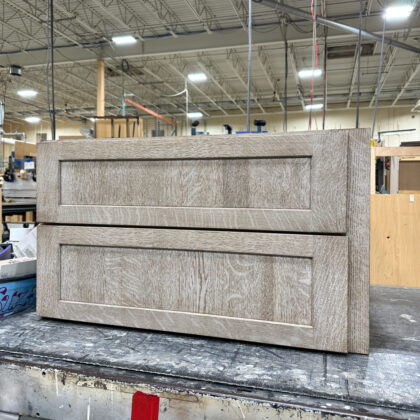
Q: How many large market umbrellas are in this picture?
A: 0